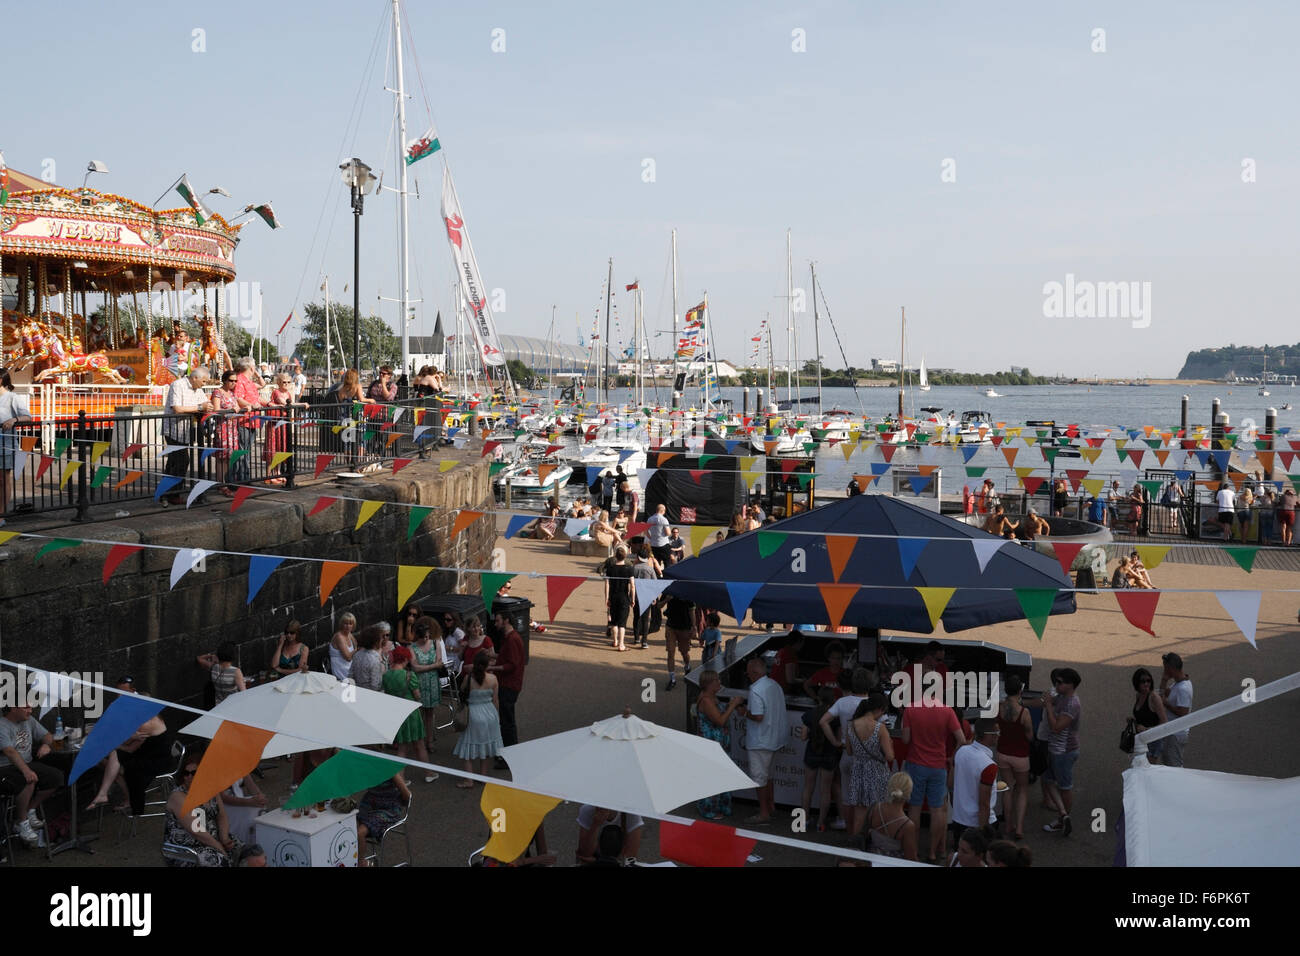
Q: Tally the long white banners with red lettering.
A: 1